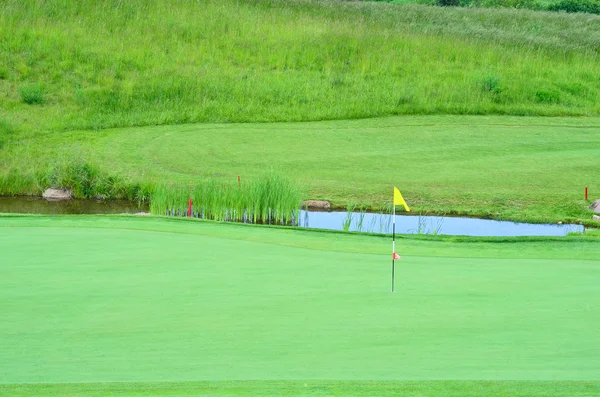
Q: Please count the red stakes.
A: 3